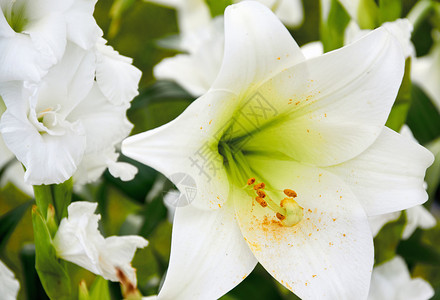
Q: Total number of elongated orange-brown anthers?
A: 6